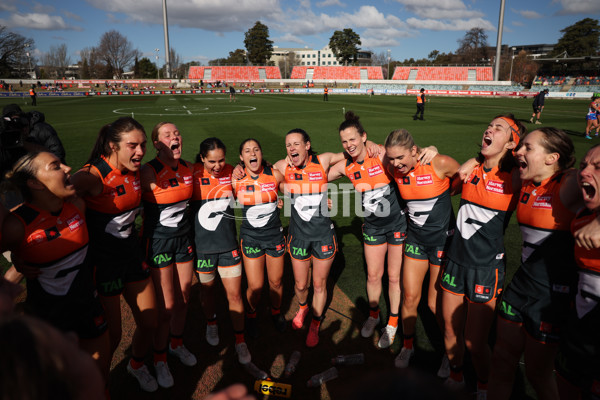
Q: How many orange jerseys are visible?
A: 11